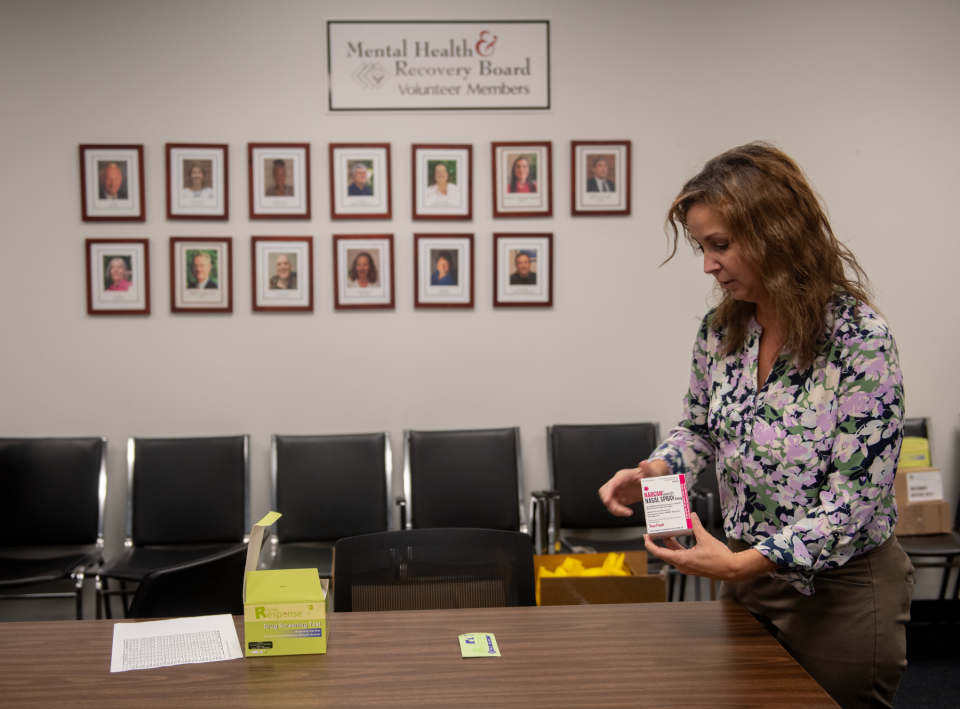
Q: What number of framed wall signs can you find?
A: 1